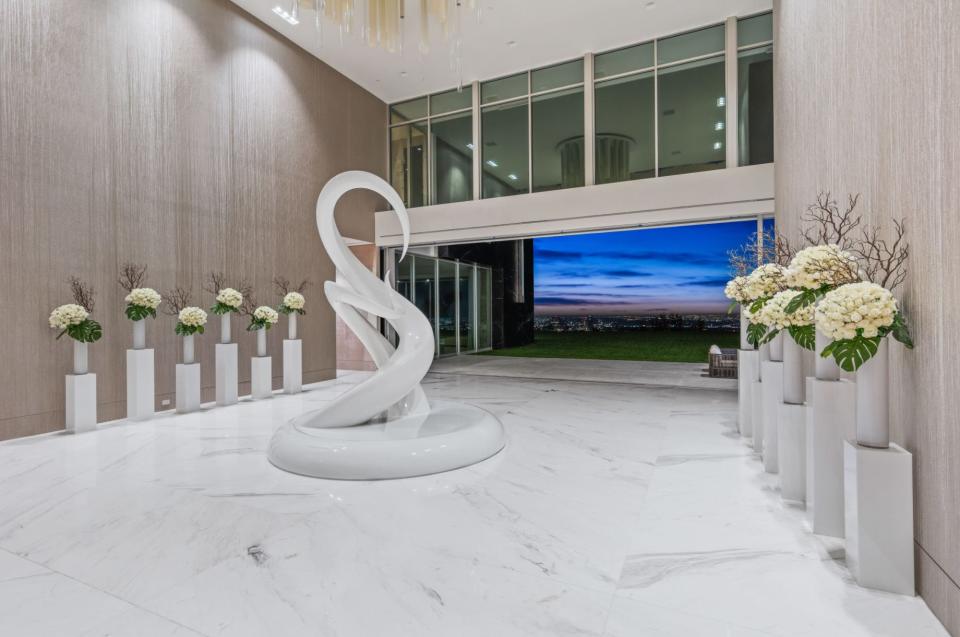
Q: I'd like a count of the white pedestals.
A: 12